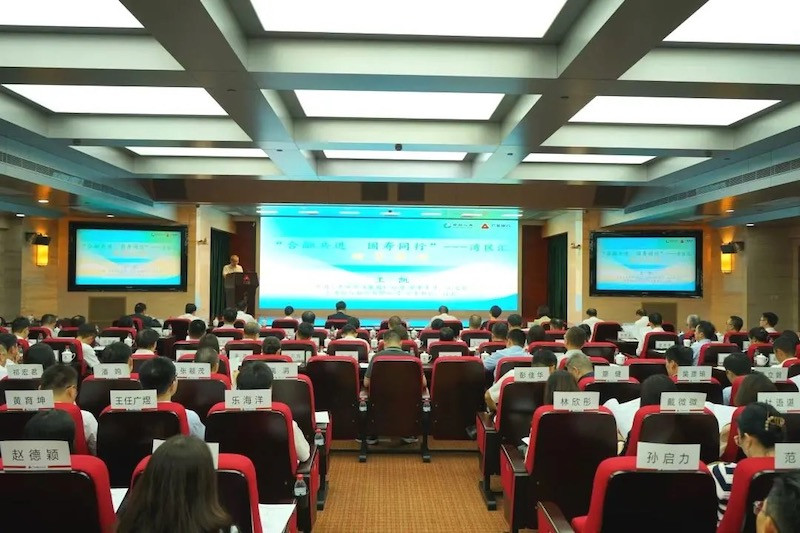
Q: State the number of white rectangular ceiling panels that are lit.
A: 9